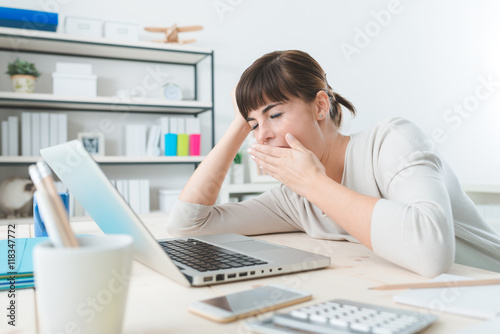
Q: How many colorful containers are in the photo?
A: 3